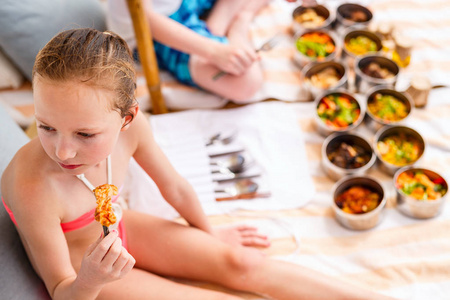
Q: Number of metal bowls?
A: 12